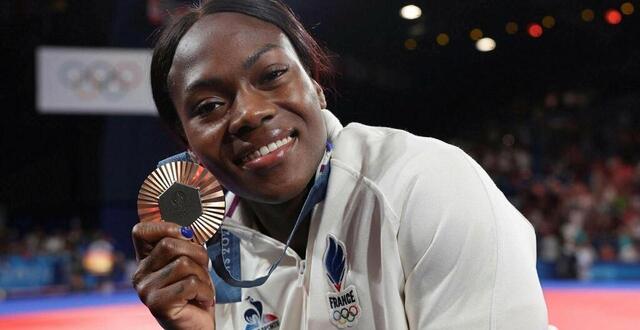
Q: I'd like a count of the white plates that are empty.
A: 0